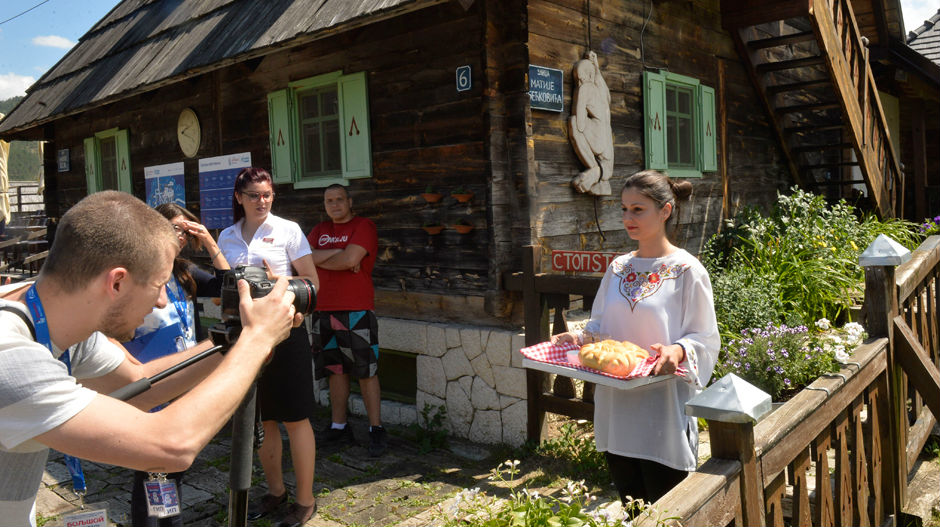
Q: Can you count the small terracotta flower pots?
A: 4